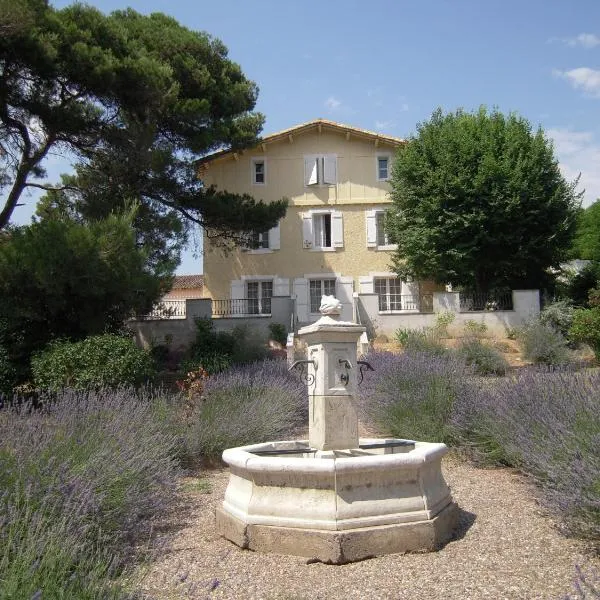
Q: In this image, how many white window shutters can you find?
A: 12